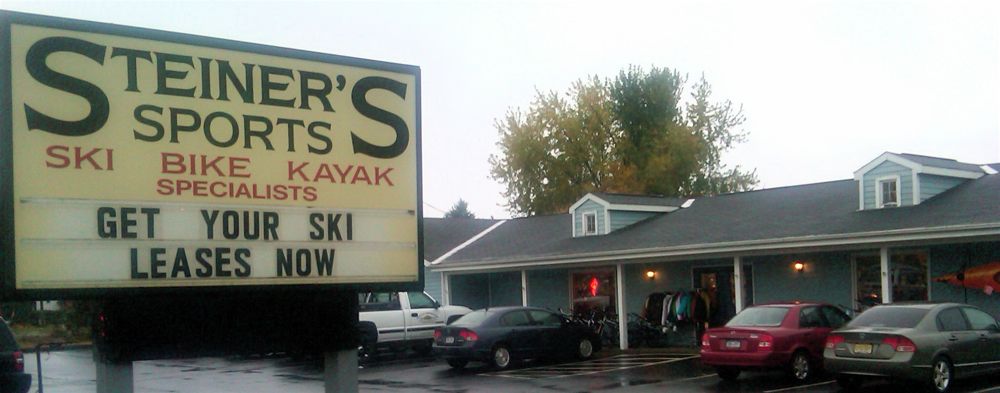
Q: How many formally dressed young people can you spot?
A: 0